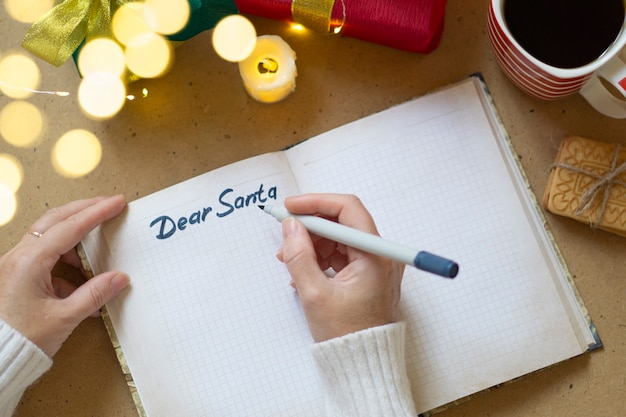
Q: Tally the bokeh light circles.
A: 12